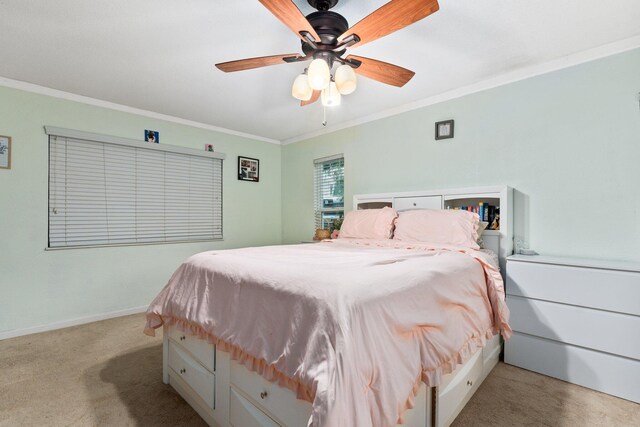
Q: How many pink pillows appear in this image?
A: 2